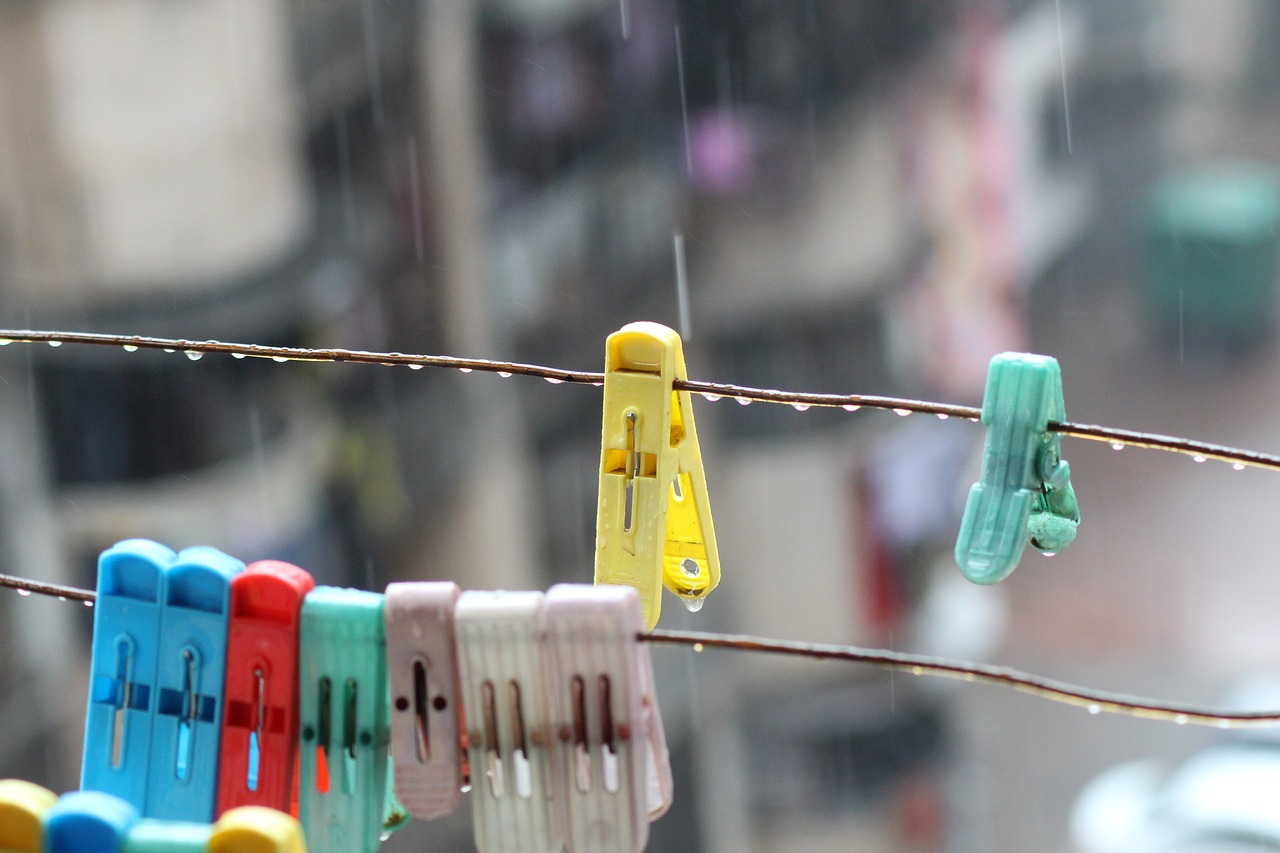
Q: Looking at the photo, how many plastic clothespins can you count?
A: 13